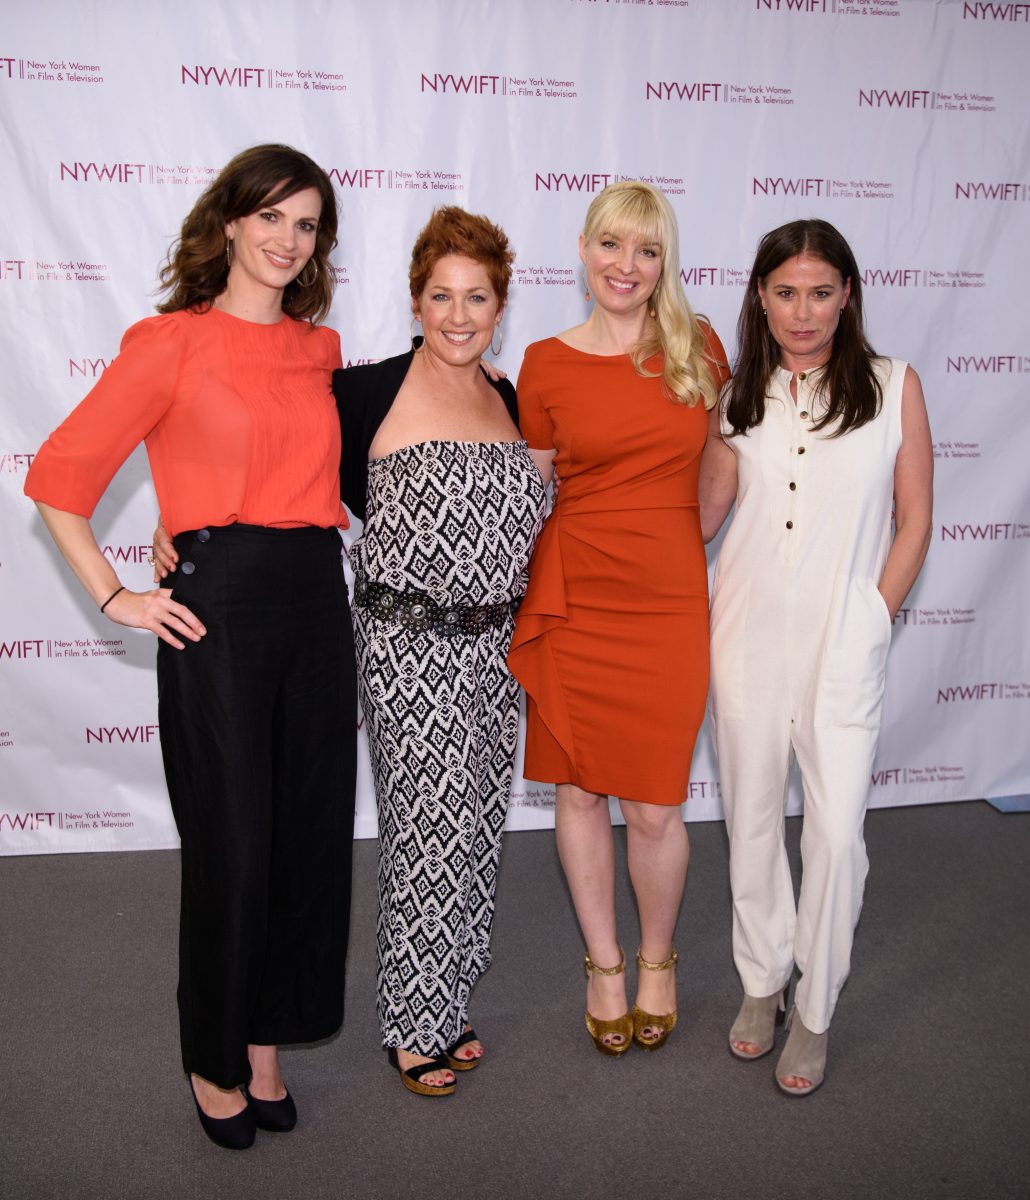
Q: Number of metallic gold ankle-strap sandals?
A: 2